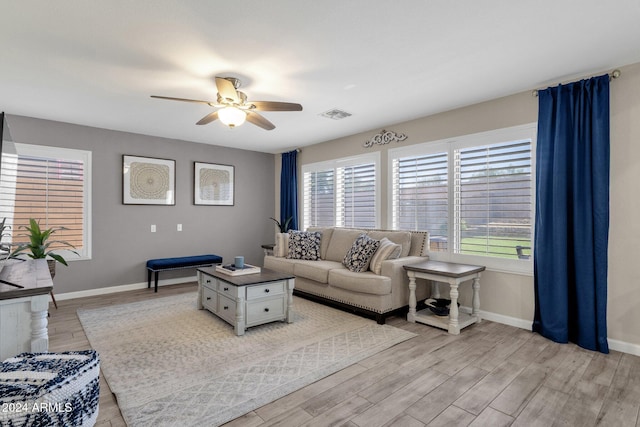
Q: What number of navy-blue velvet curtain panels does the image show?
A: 2